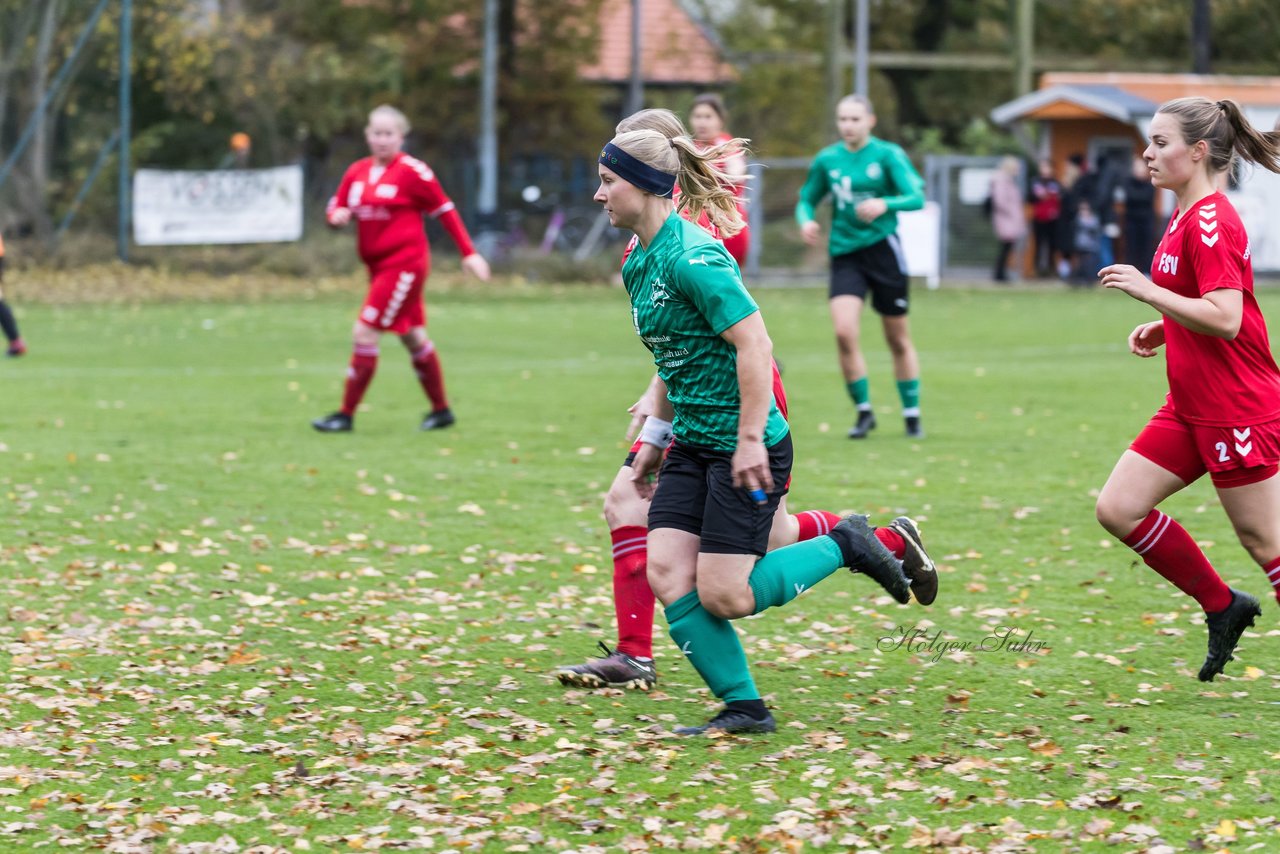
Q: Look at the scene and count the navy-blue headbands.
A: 1